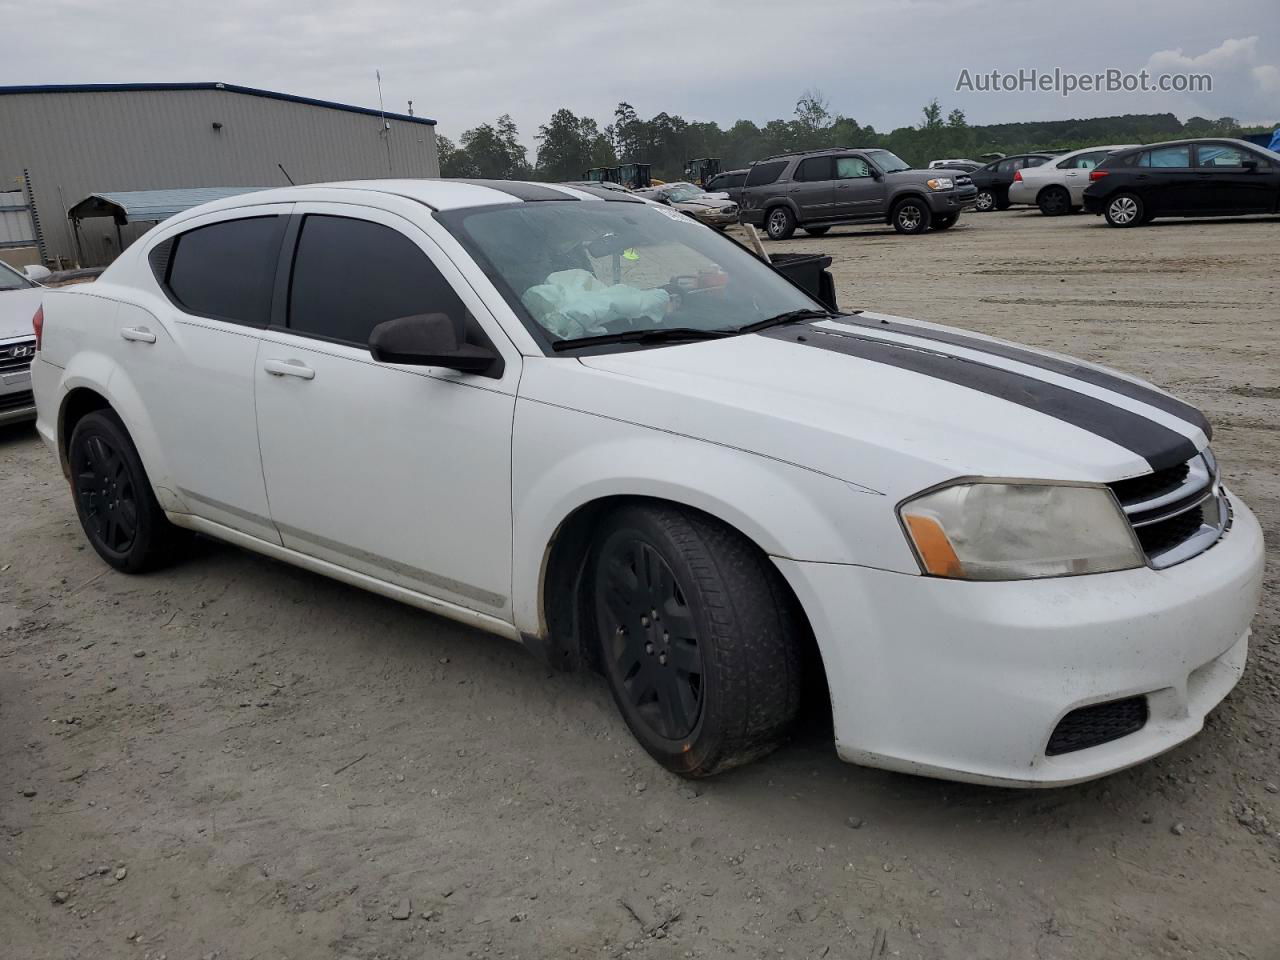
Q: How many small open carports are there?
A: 1